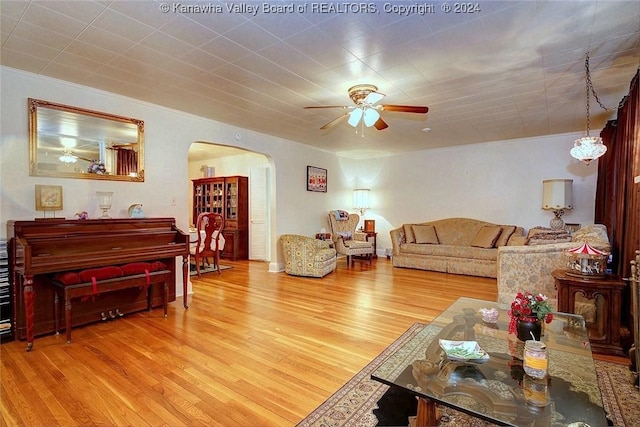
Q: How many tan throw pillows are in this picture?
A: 4